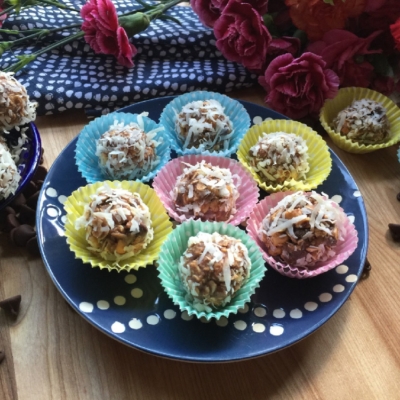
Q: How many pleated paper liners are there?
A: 8